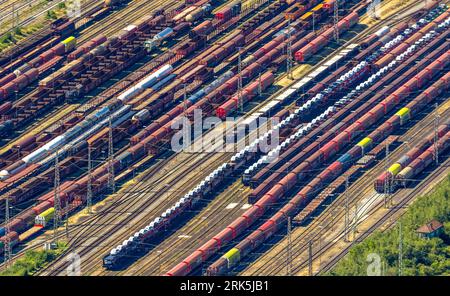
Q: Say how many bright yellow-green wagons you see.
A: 6